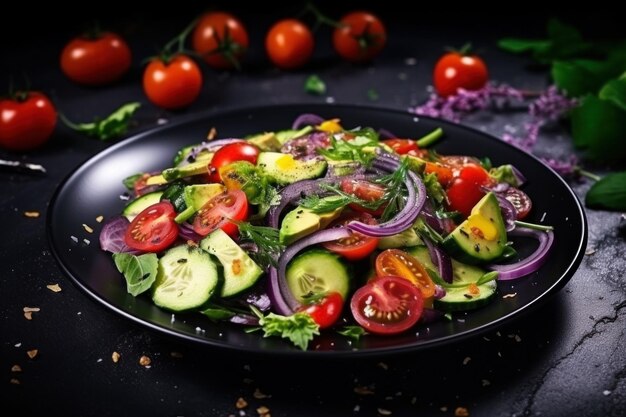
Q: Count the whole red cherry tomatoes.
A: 7